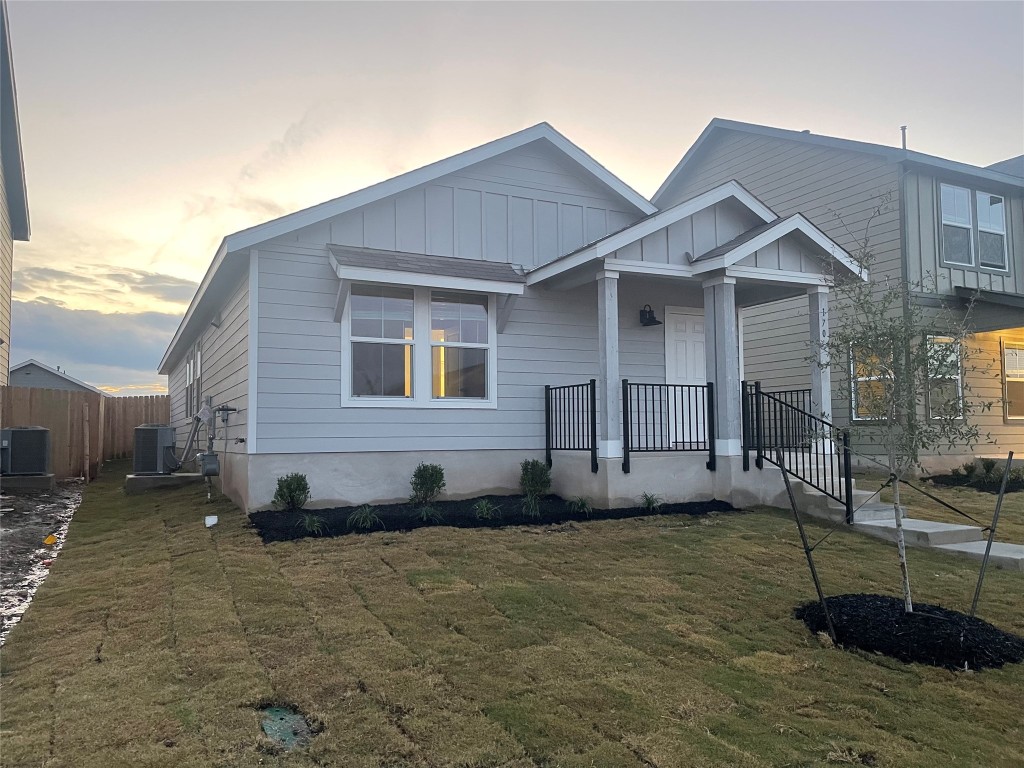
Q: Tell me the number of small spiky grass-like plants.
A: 7